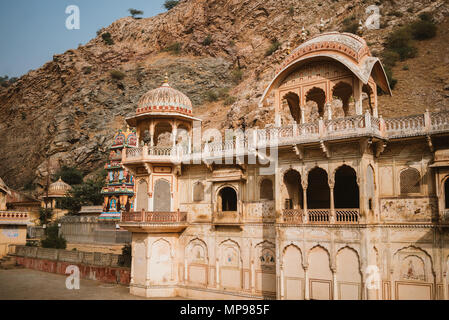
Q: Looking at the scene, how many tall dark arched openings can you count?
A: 3